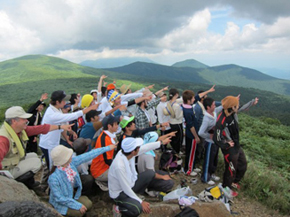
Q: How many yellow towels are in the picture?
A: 1